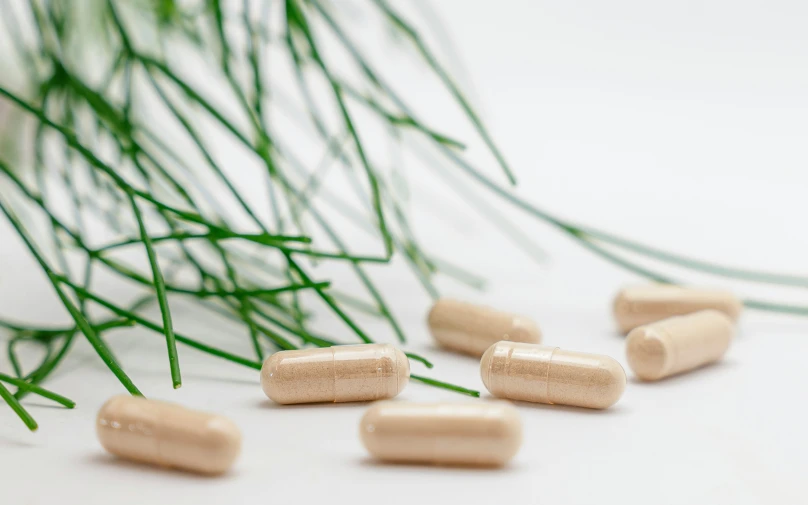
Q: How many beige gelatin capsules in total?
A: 7